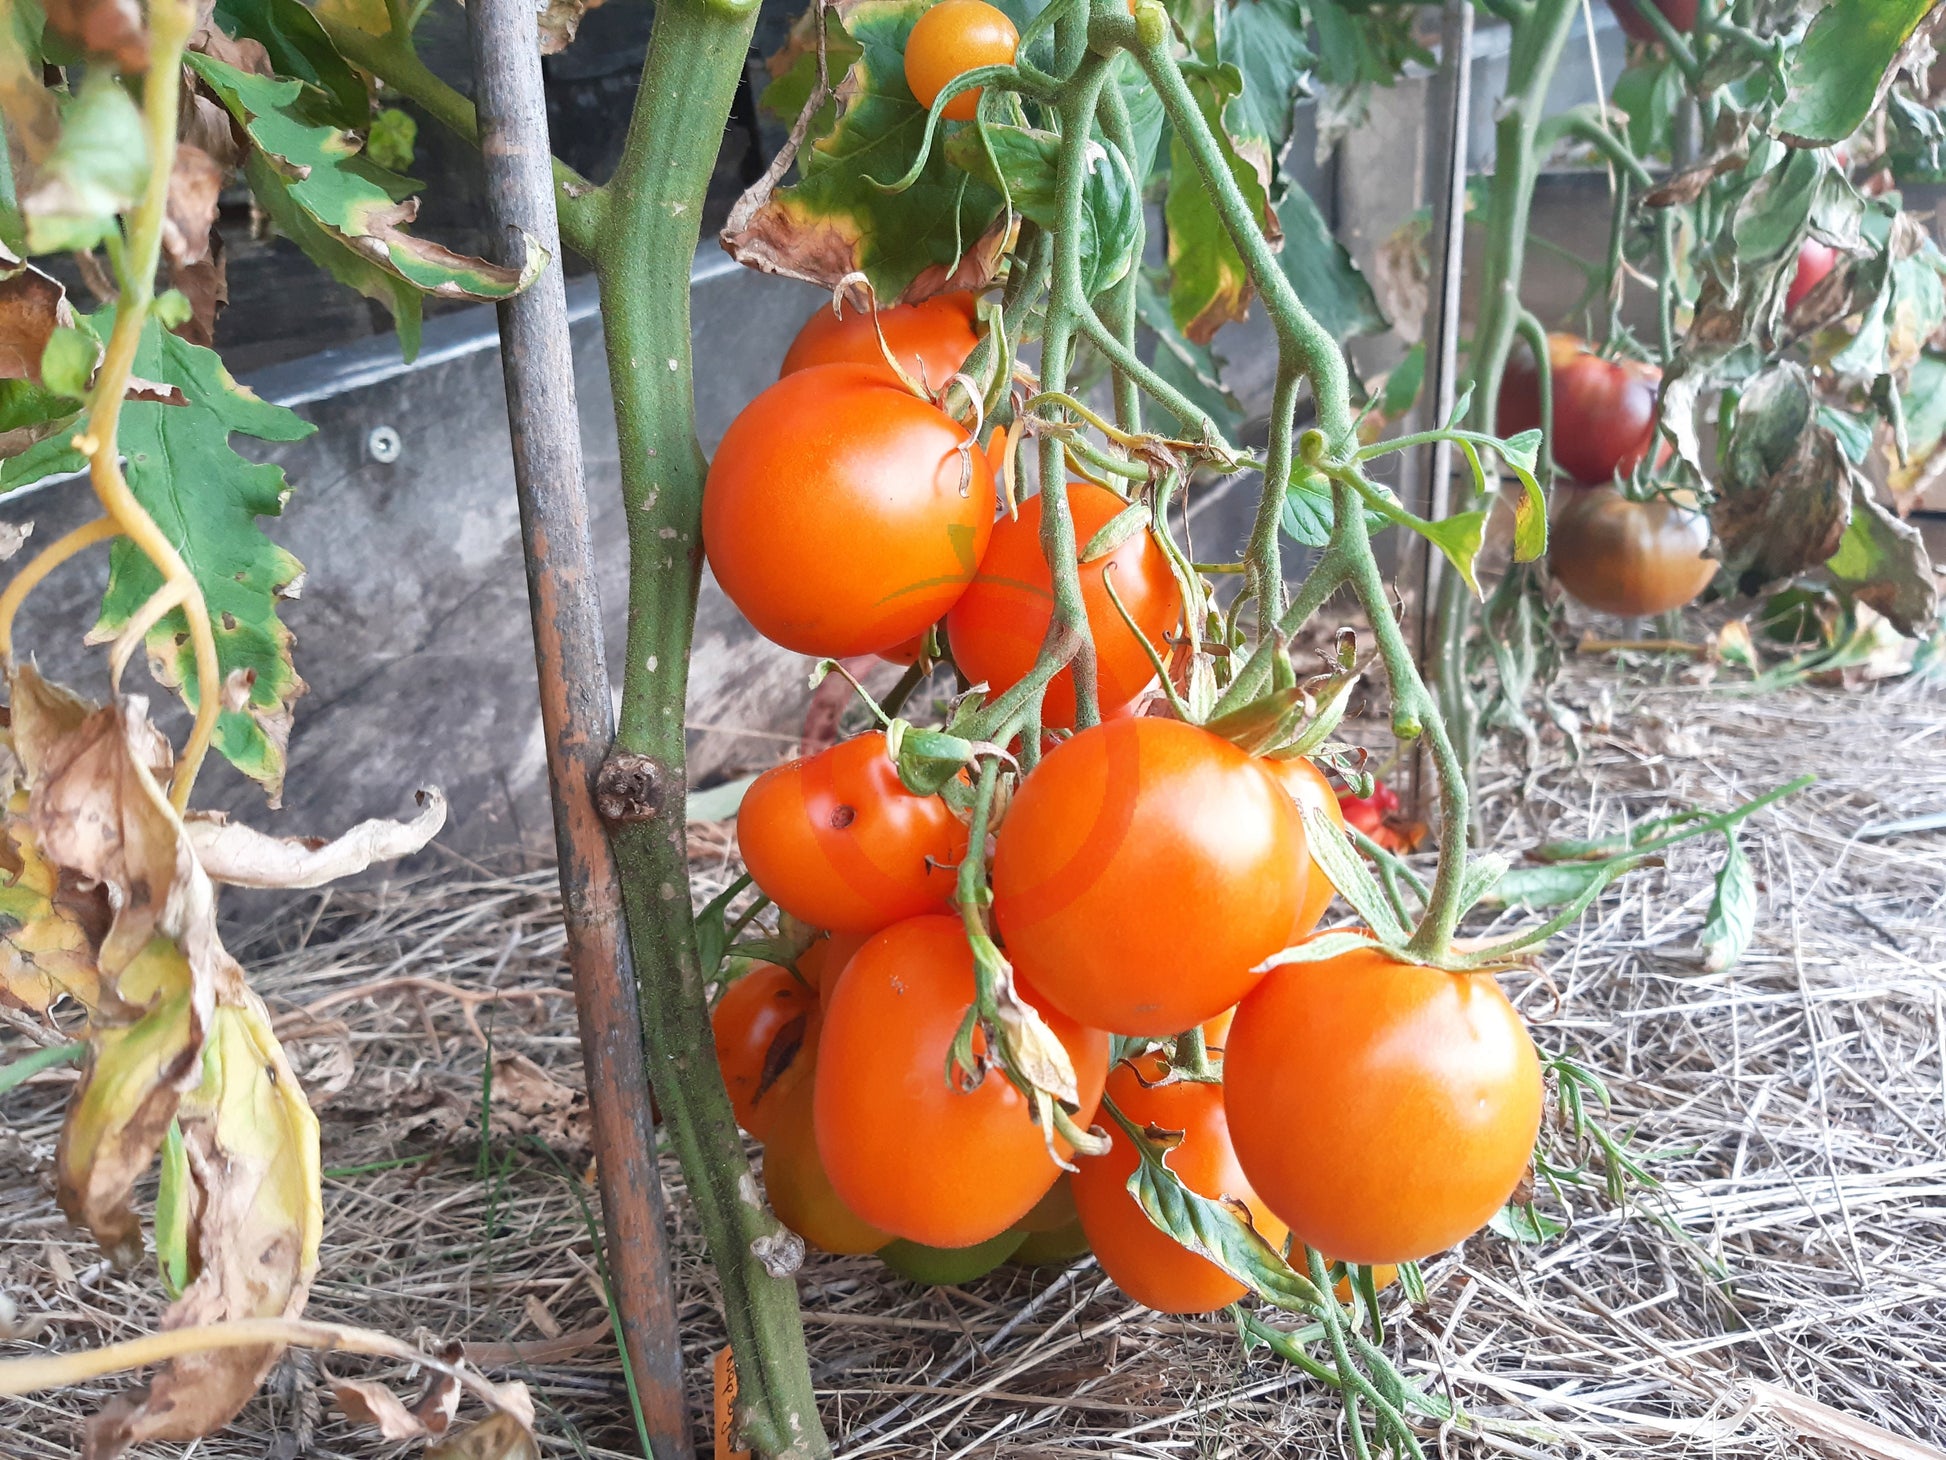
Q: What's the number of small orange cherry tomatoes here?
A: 1